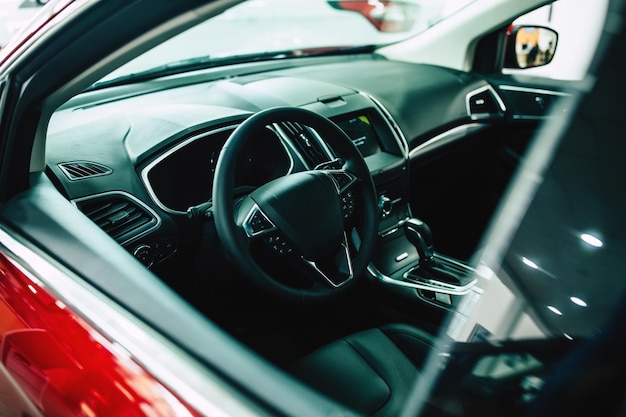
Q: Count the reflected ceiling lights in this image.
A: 5